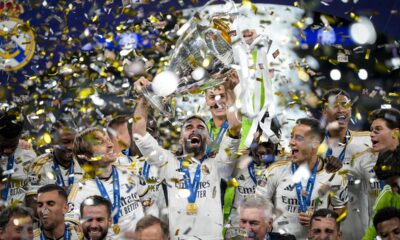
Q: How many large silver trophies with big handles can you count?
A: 1